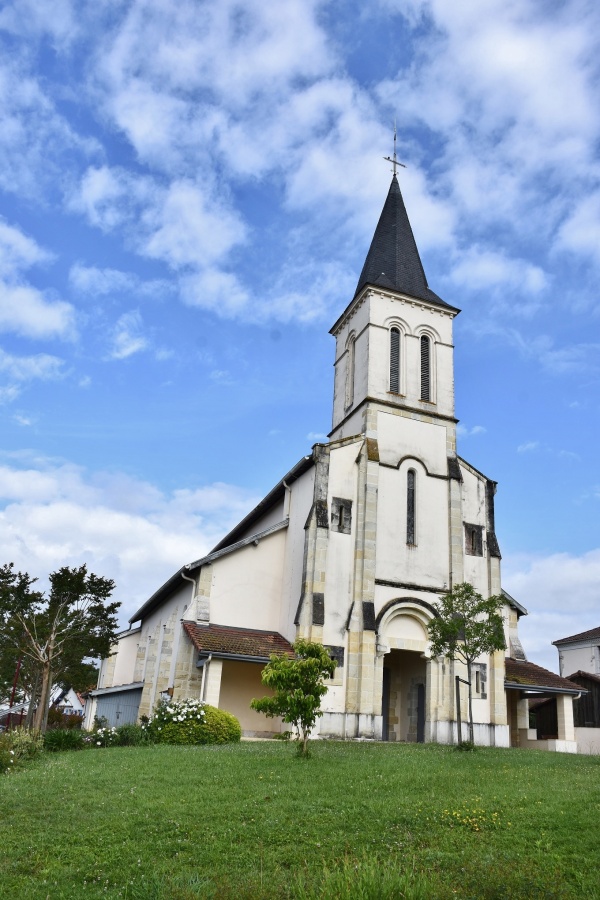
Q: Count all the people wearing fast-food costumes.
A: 0